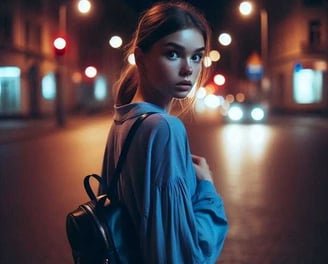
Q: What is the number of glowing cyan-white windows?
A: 4